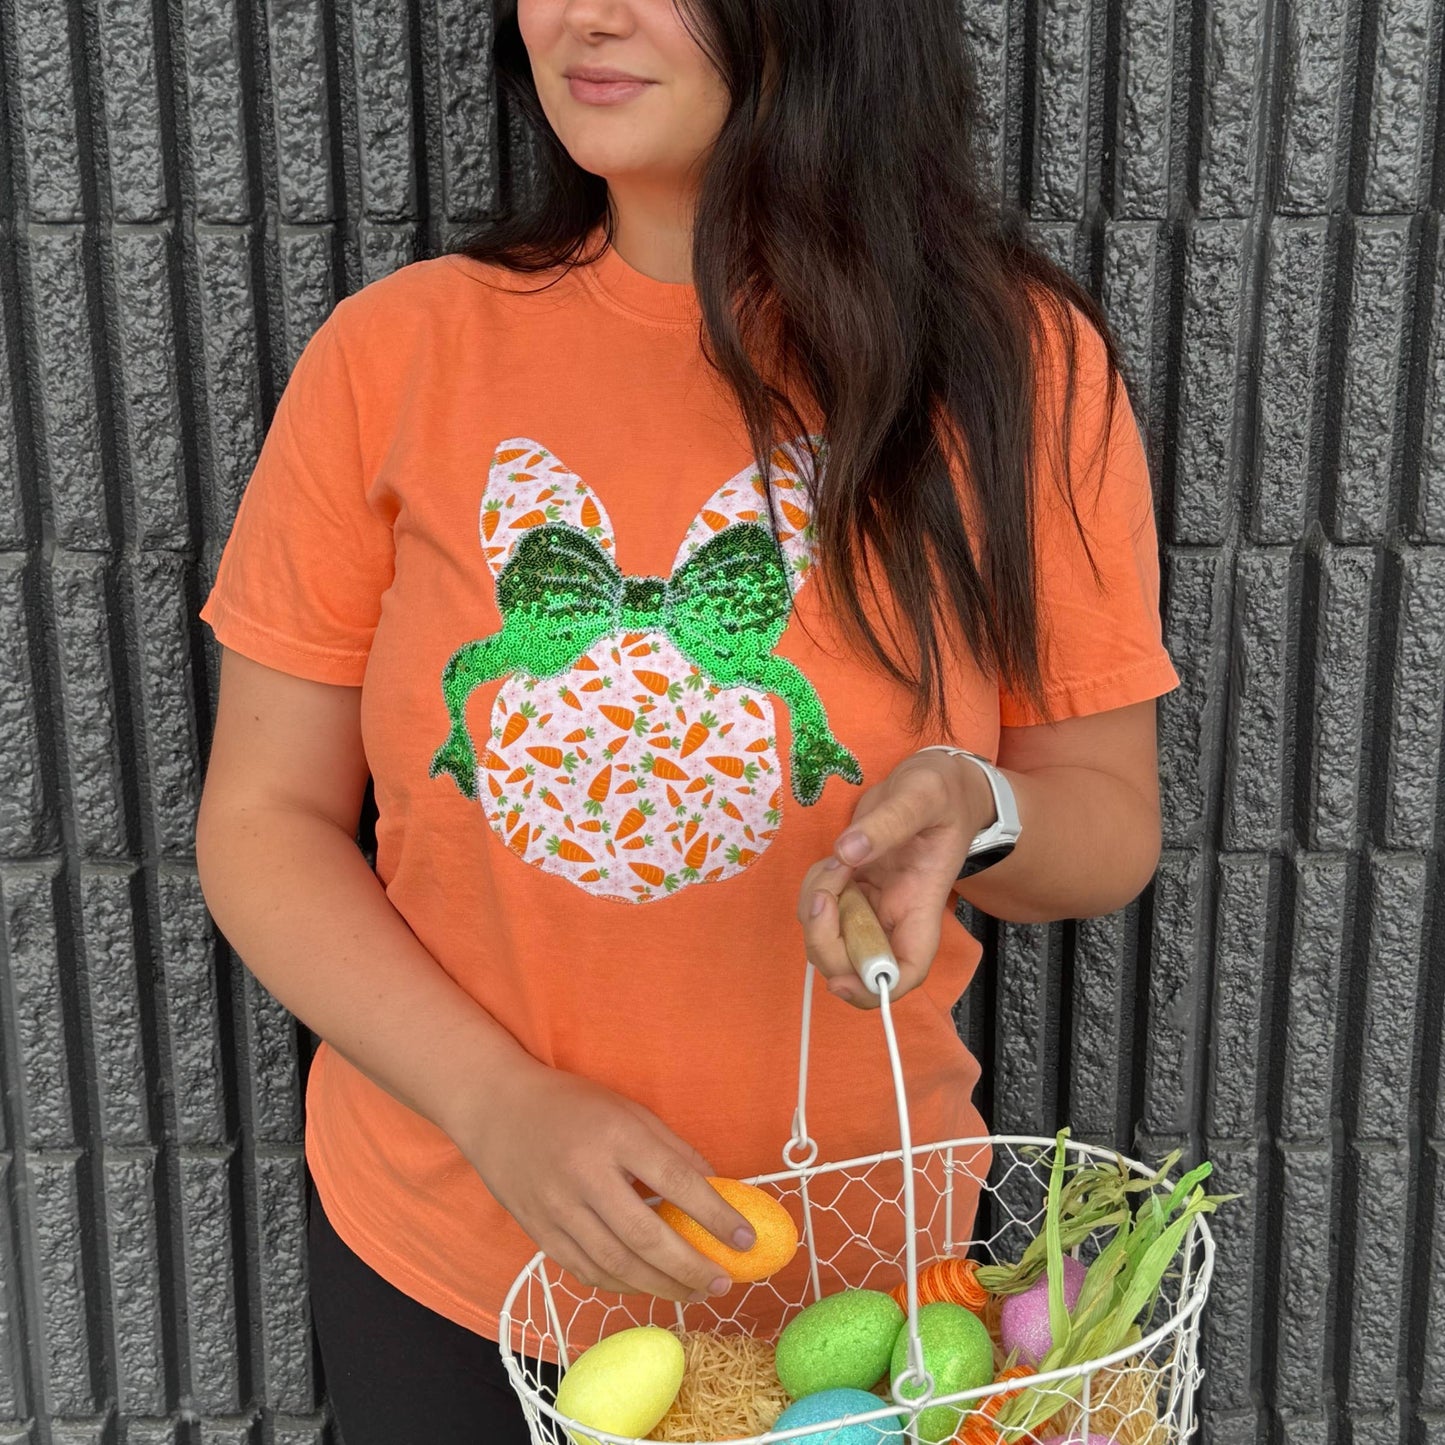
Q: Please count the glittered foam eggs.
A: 7